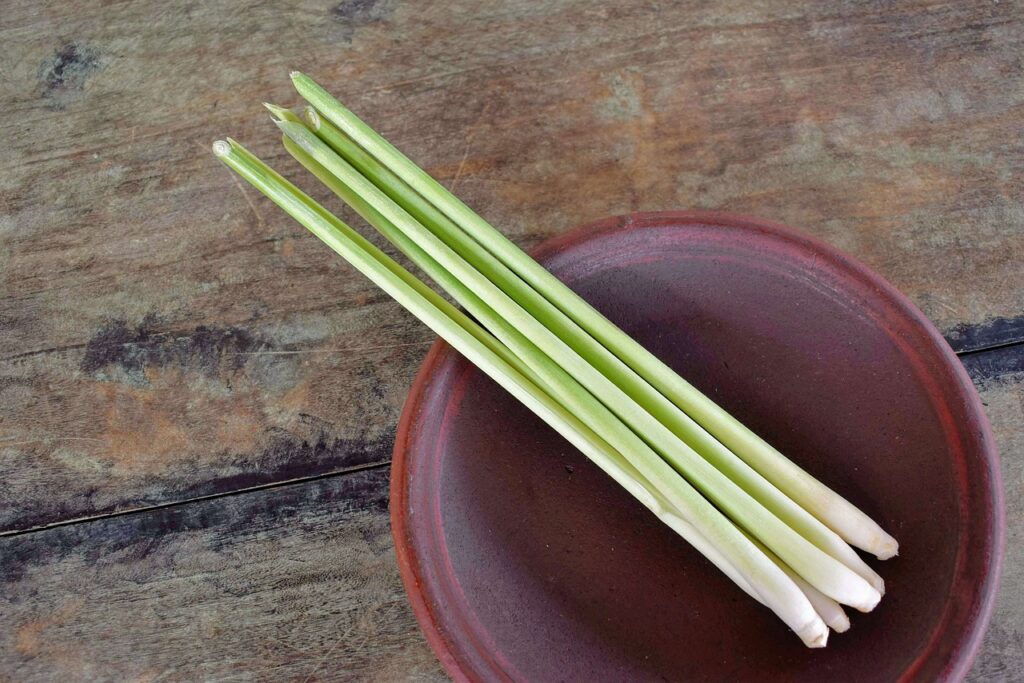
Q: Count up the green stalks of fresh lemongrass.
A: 5